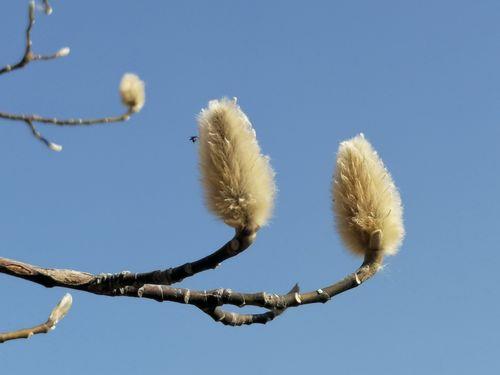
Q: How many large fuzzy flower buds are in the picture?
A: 2